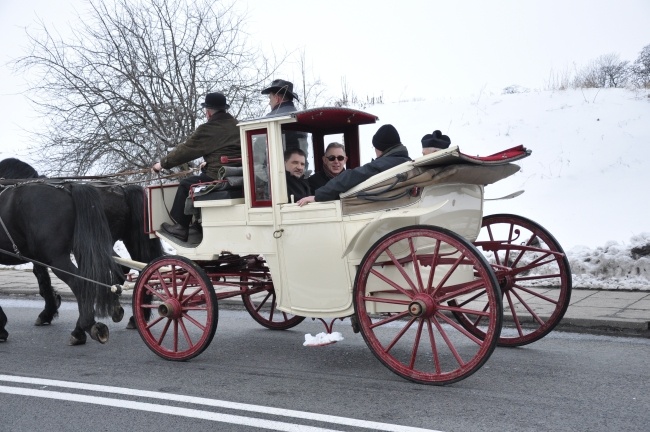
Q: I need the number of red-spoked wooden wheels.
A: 4